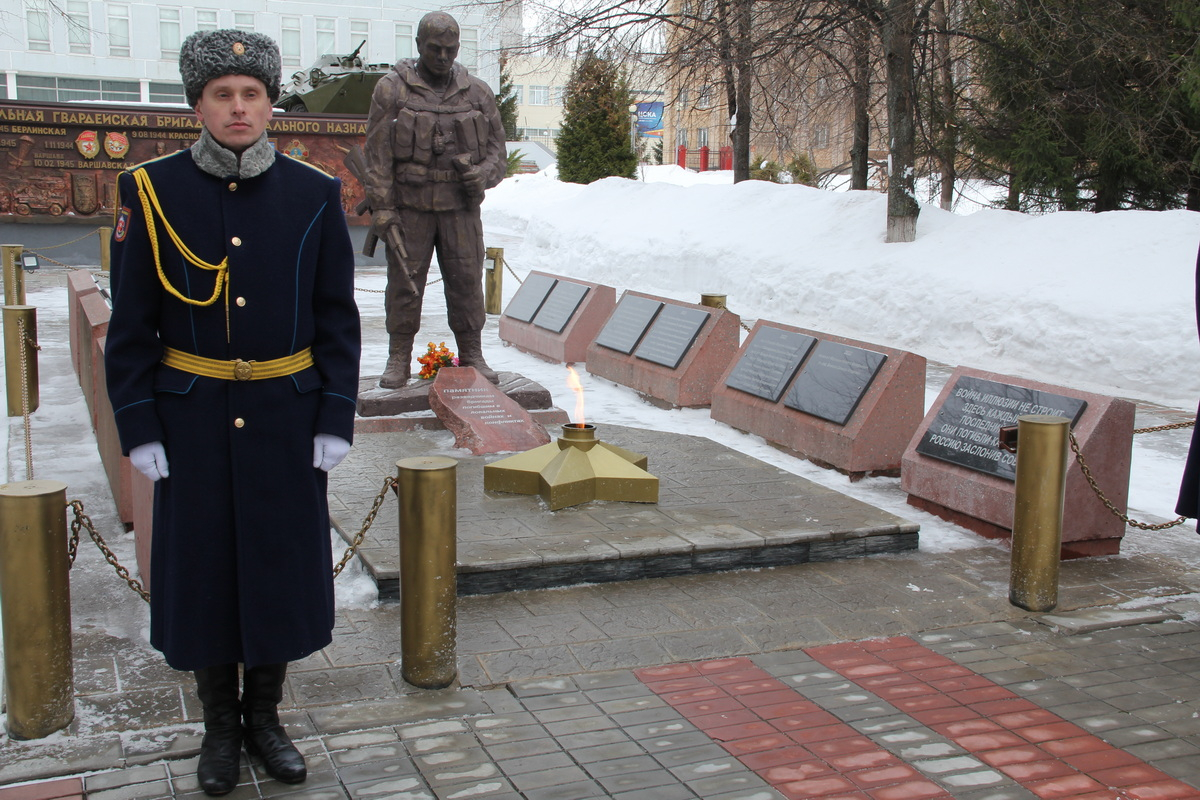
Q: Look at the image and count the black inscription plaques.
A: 7